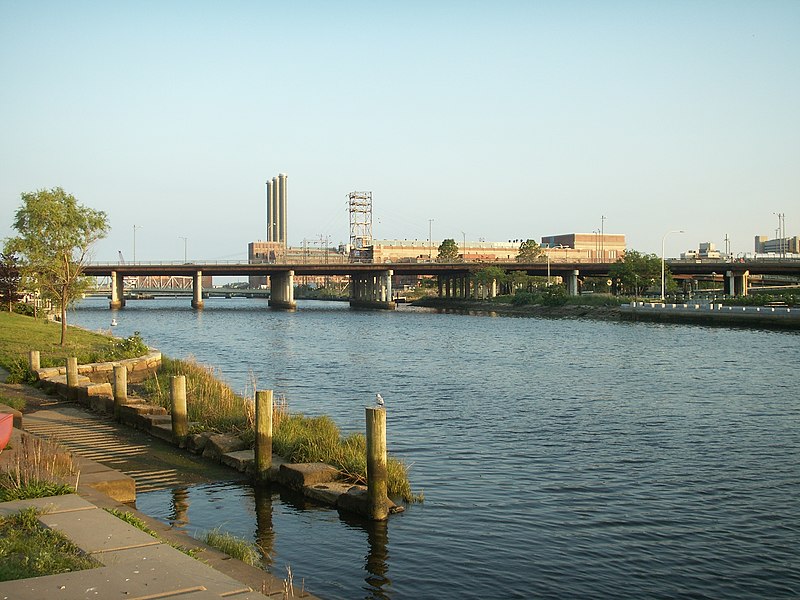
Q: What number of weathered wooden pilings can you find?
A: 6